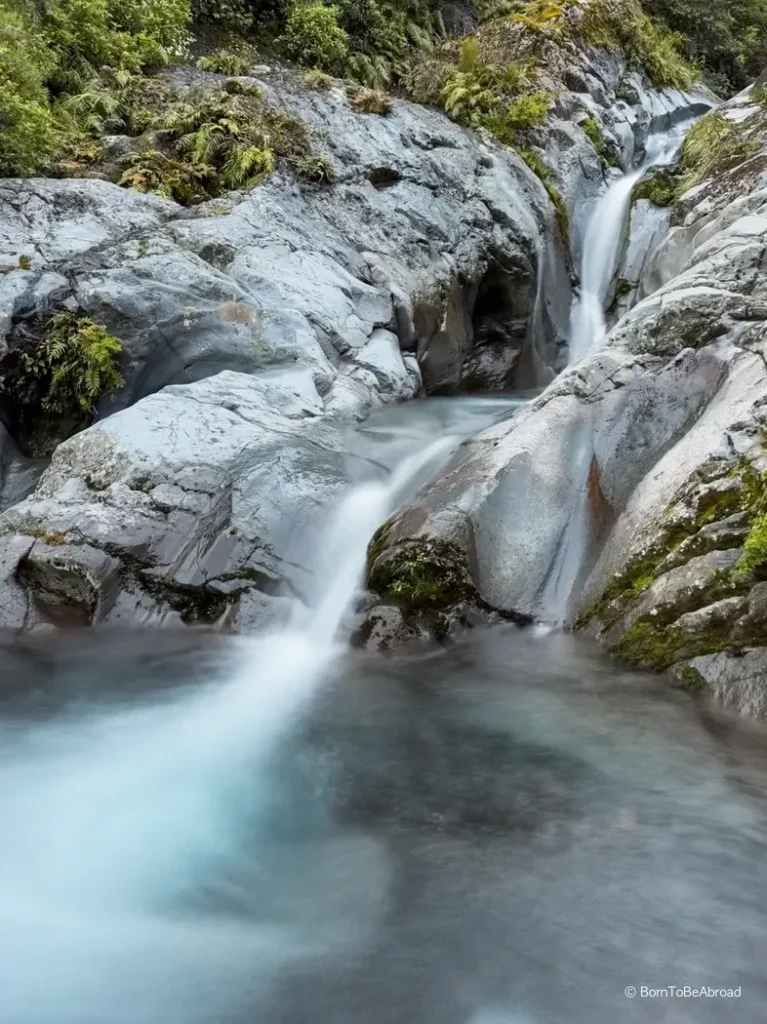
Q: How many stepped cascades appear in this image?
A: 2